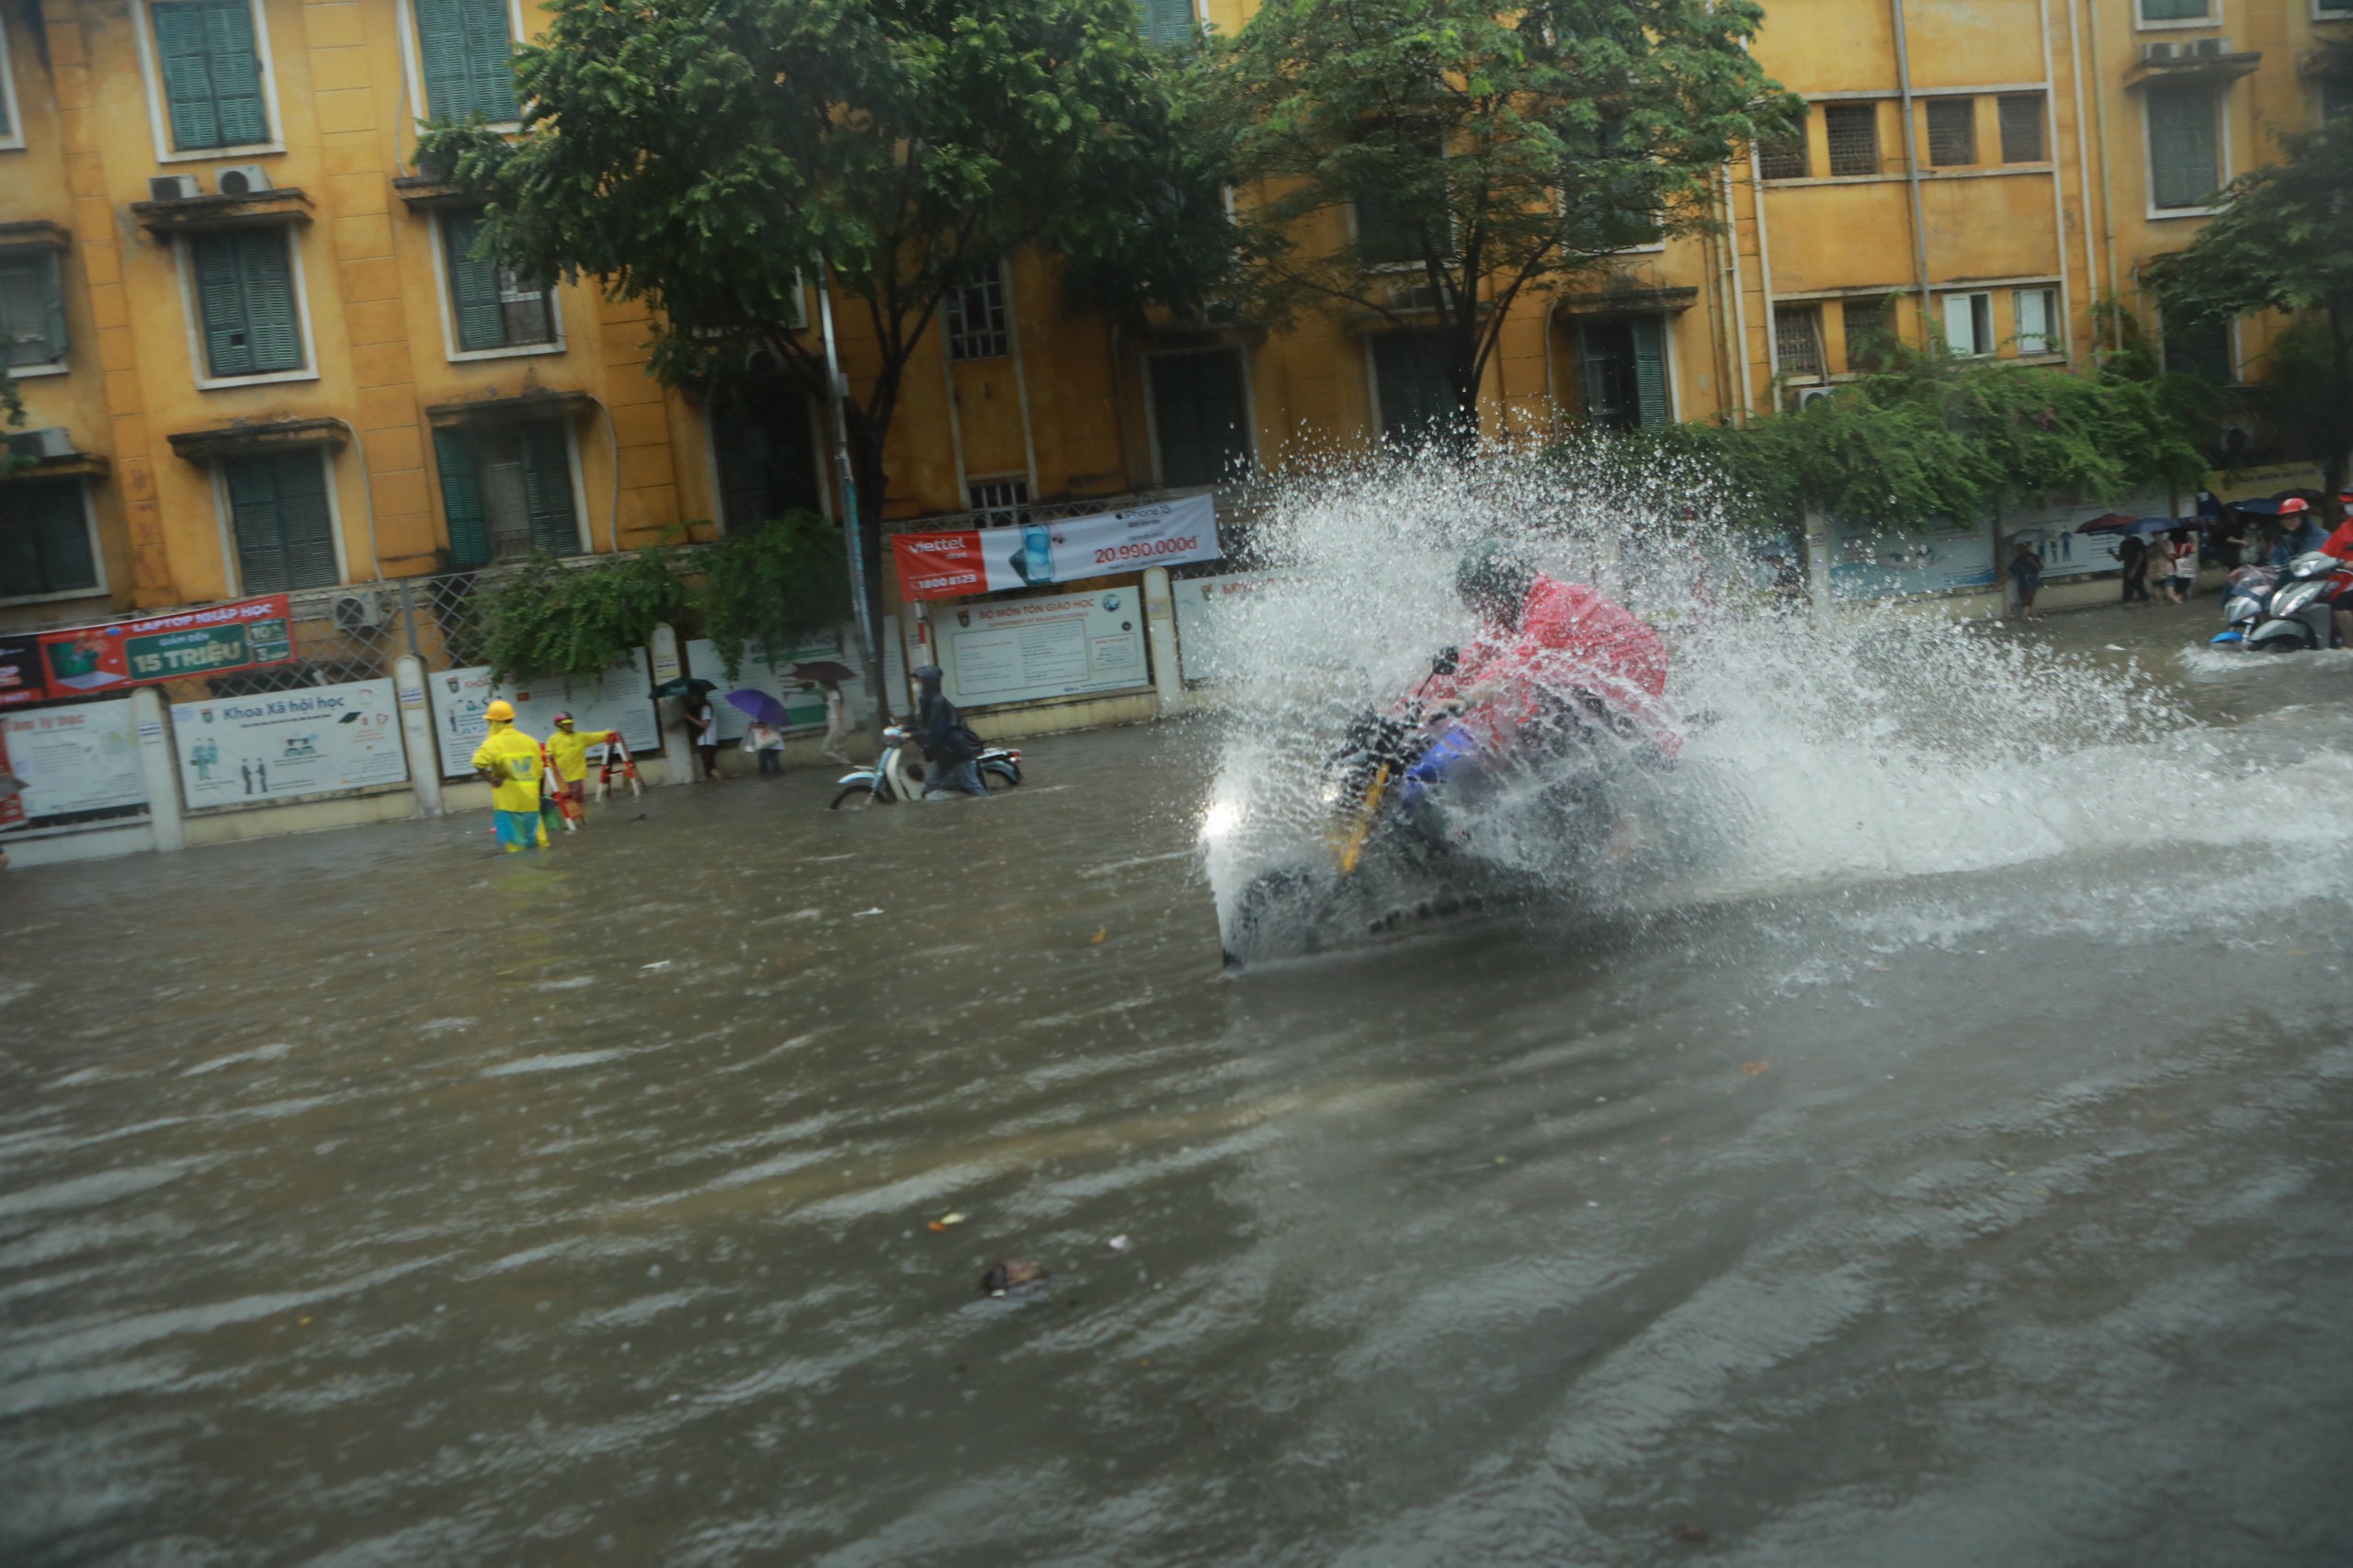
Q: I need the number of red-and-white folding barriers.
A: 2